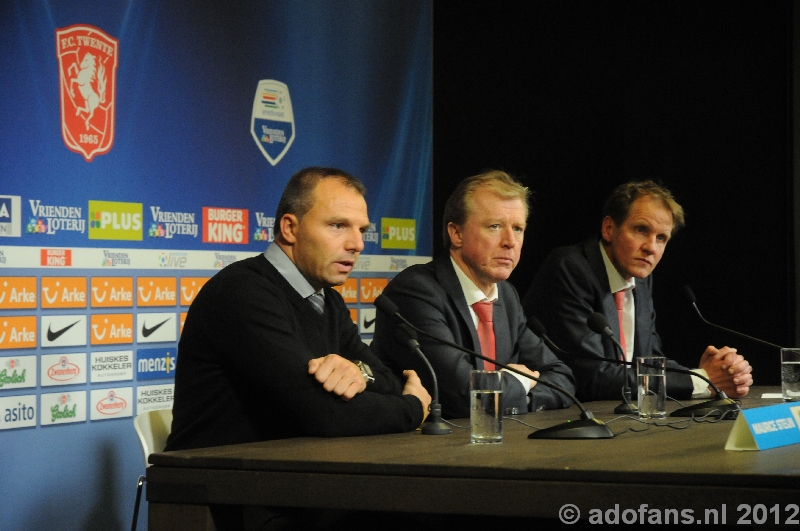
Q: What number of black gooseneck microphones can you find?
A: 5